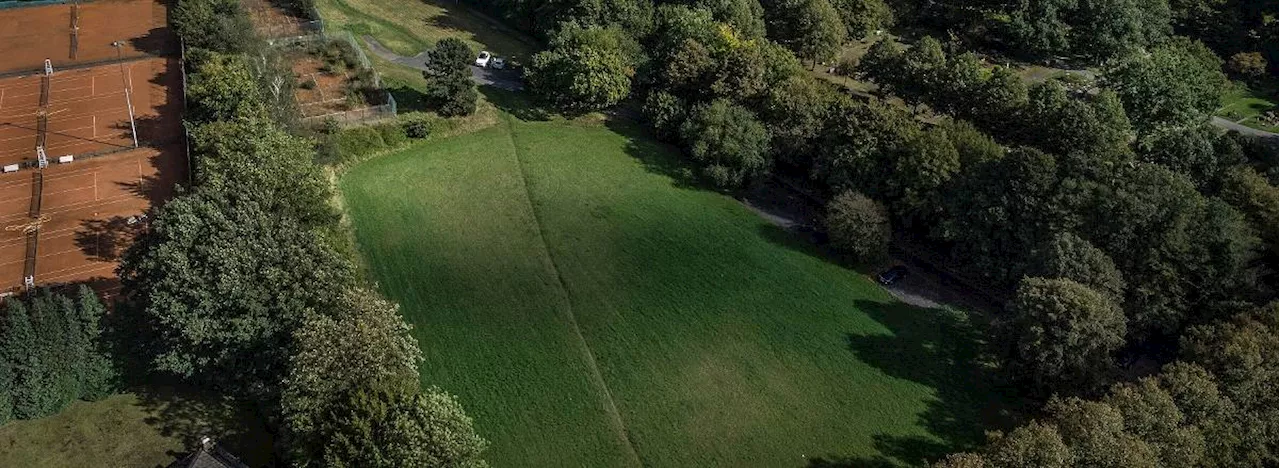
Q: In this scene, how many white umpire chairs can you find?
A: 3